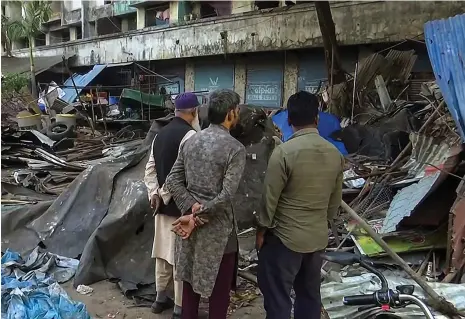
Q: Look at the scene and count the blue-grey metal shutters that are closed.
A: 4